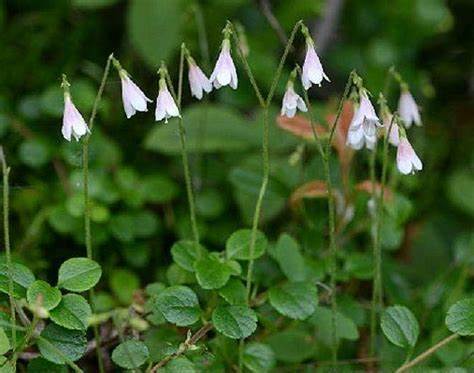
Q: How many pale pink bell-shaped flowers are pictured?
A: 12